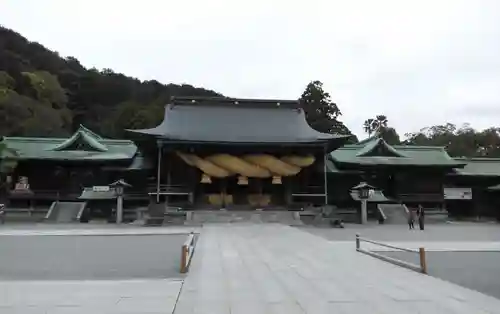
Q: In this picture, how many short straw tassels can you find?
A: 3